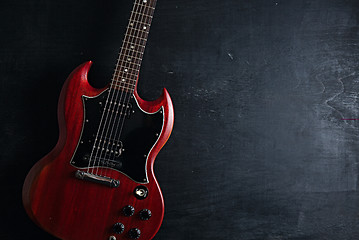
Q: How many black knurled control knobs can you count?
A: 4